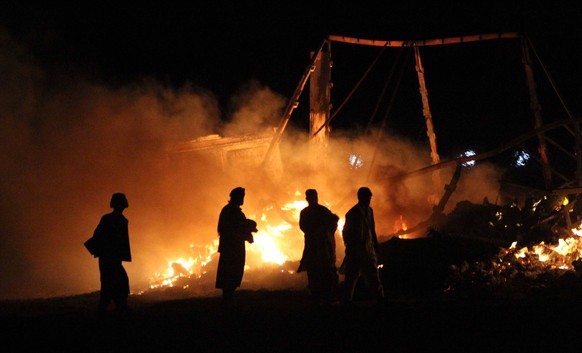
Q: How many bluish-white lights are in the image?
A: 3